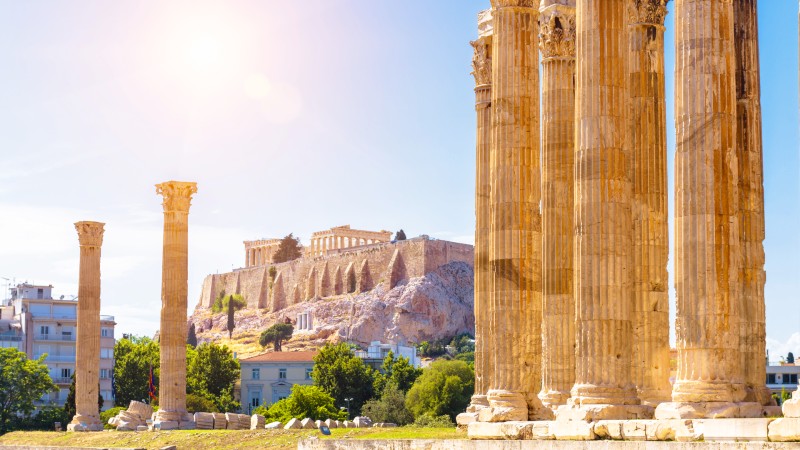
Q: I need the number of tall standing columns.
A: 9